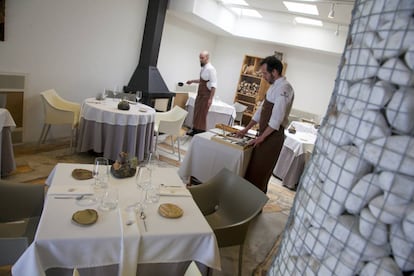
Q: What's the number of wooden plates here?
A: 3